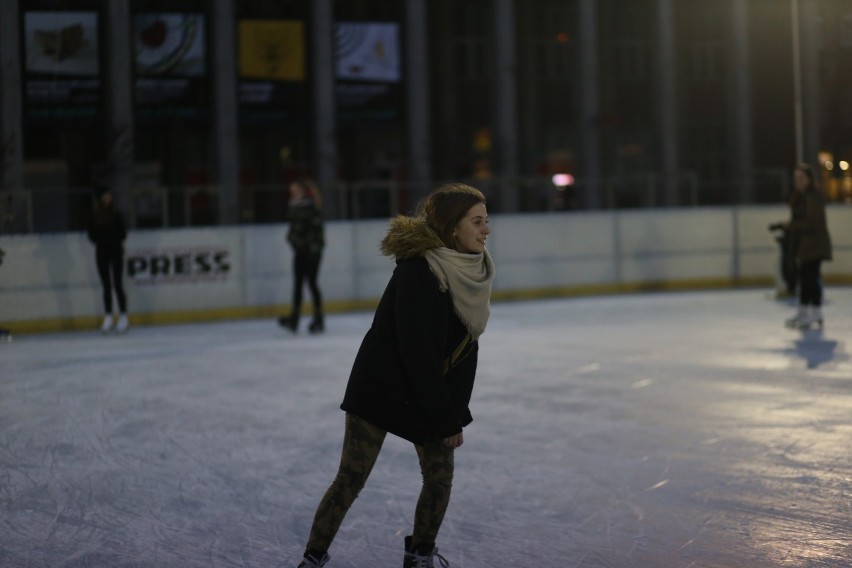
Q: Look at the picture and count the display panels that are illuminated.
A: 4